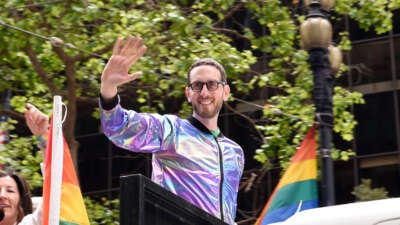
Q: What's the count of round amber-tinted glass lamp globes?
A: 3